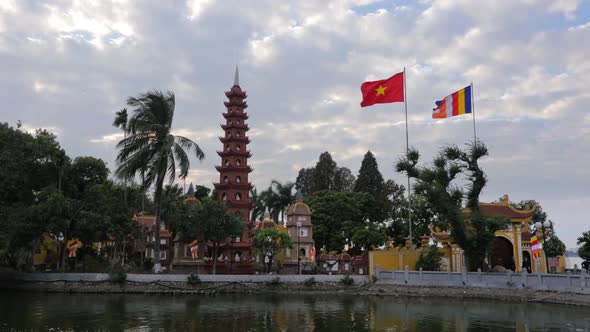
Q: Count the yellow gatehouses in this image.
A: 1